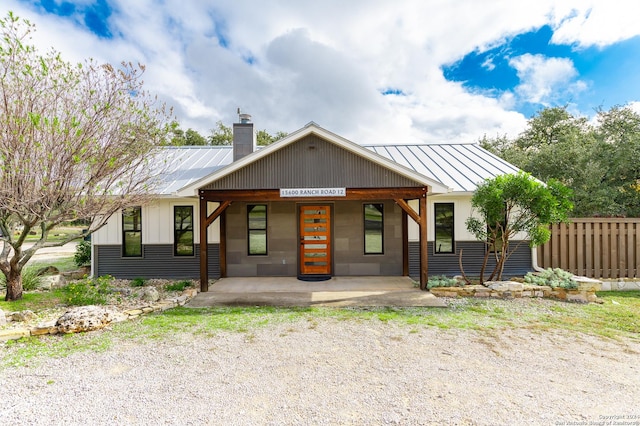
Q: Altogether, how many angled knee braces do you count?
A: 2